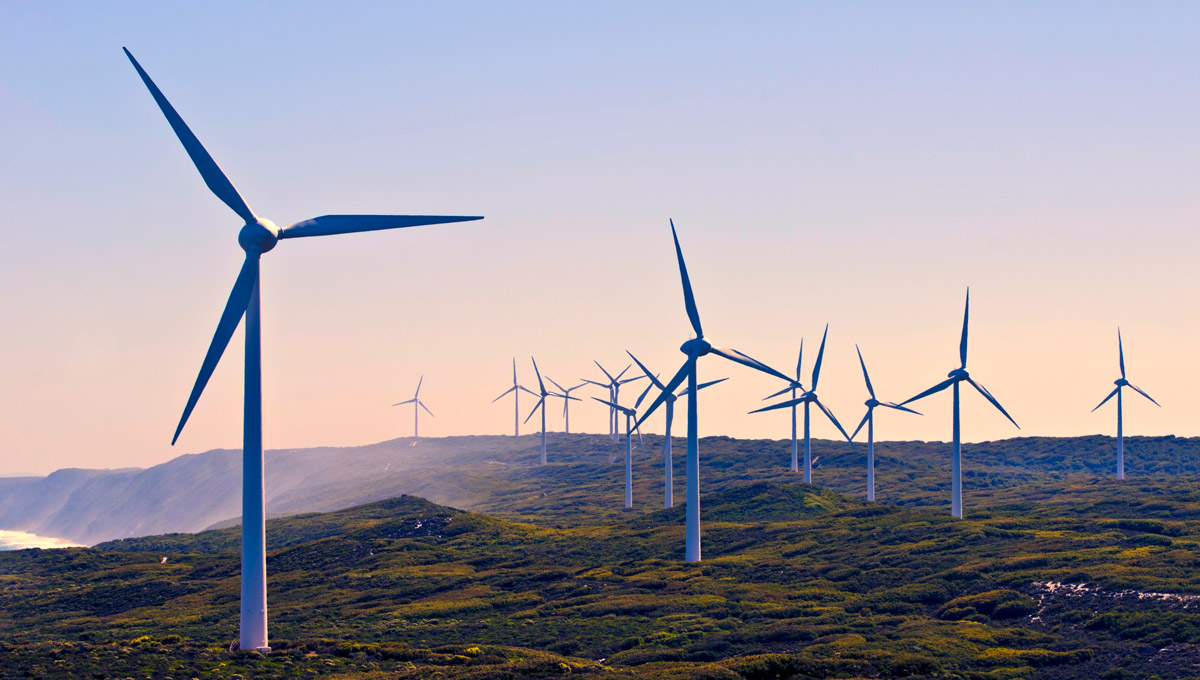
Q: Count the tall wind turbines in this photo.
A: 15